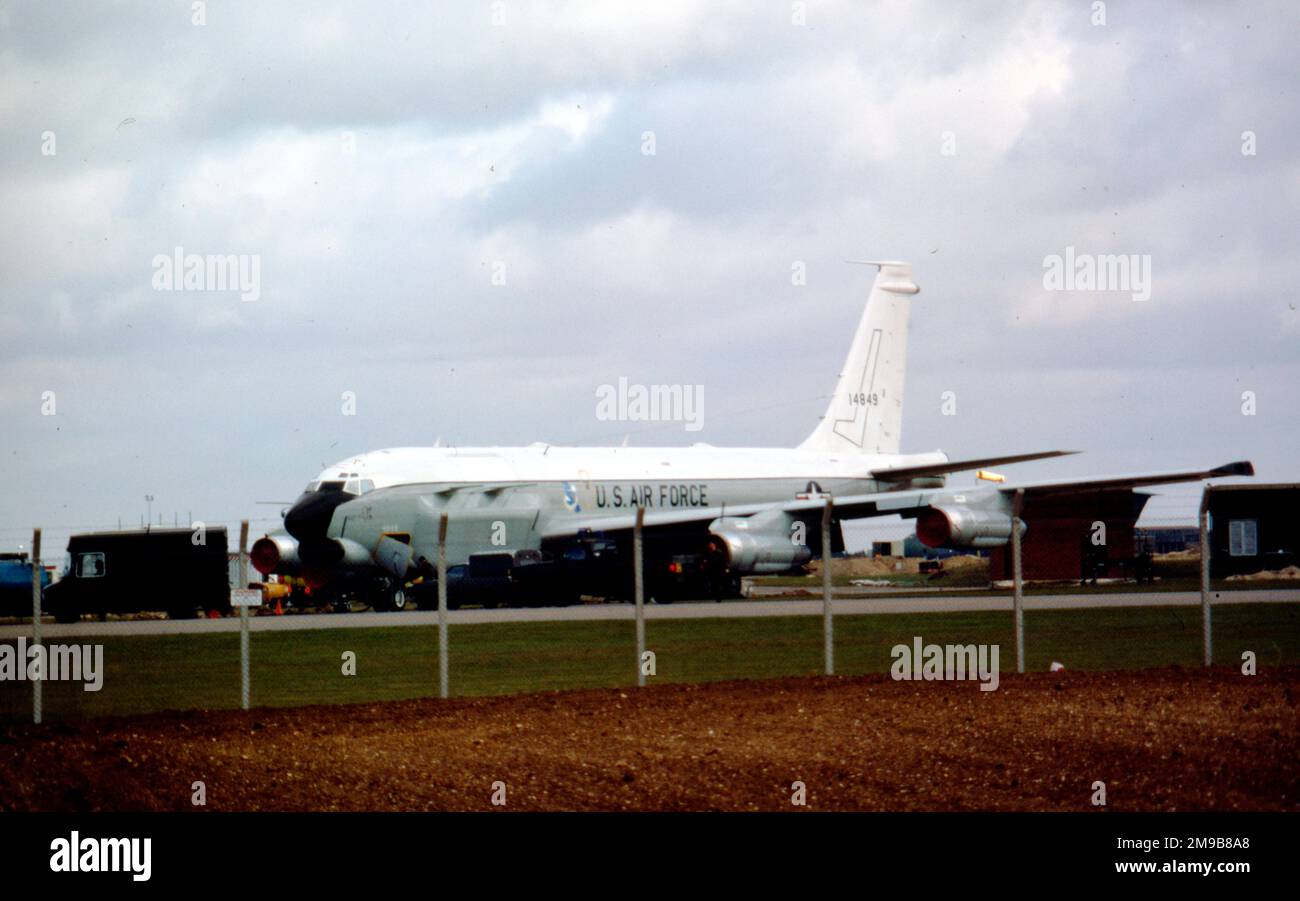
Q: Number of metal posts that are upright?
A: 7